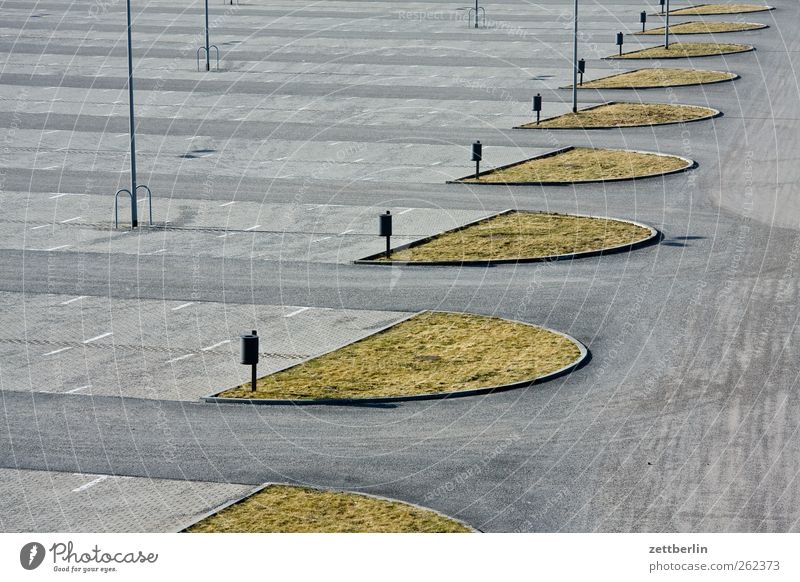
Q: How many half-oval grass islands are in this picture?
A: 9